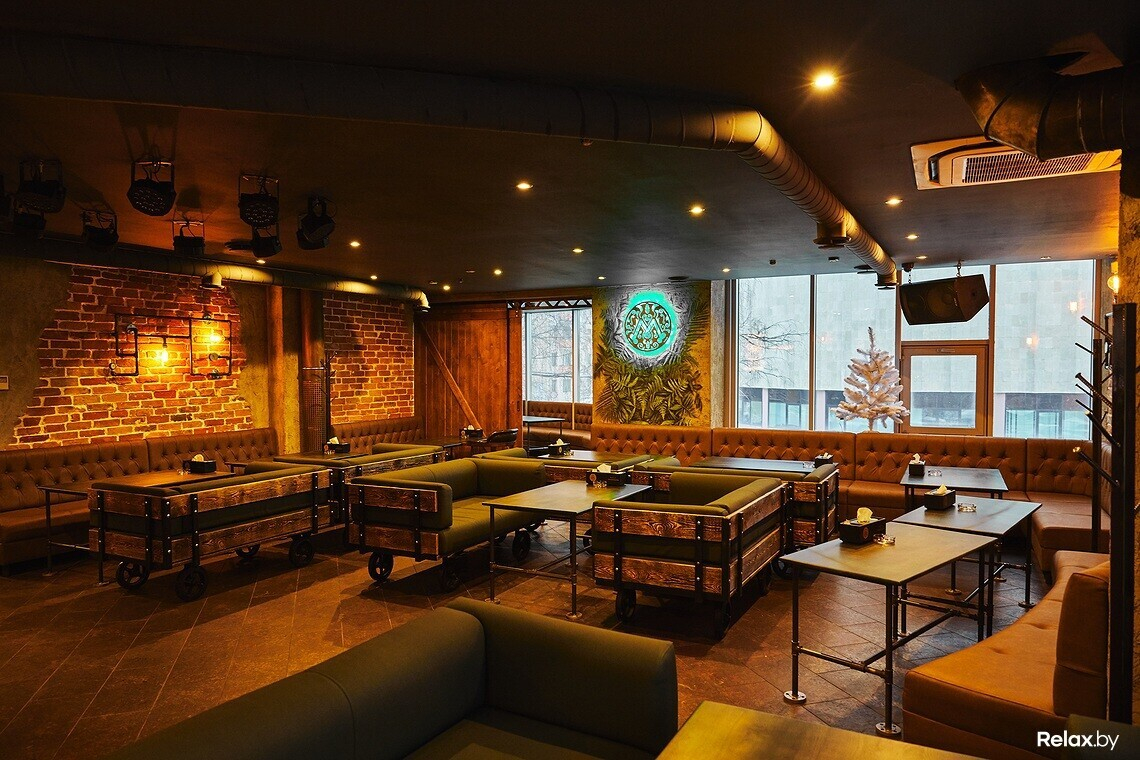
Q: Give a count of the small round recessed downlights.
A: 14